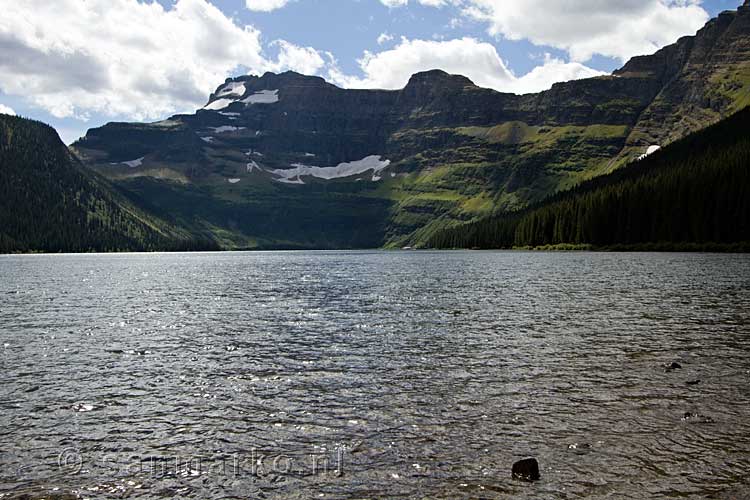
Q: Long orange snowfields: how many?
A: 0